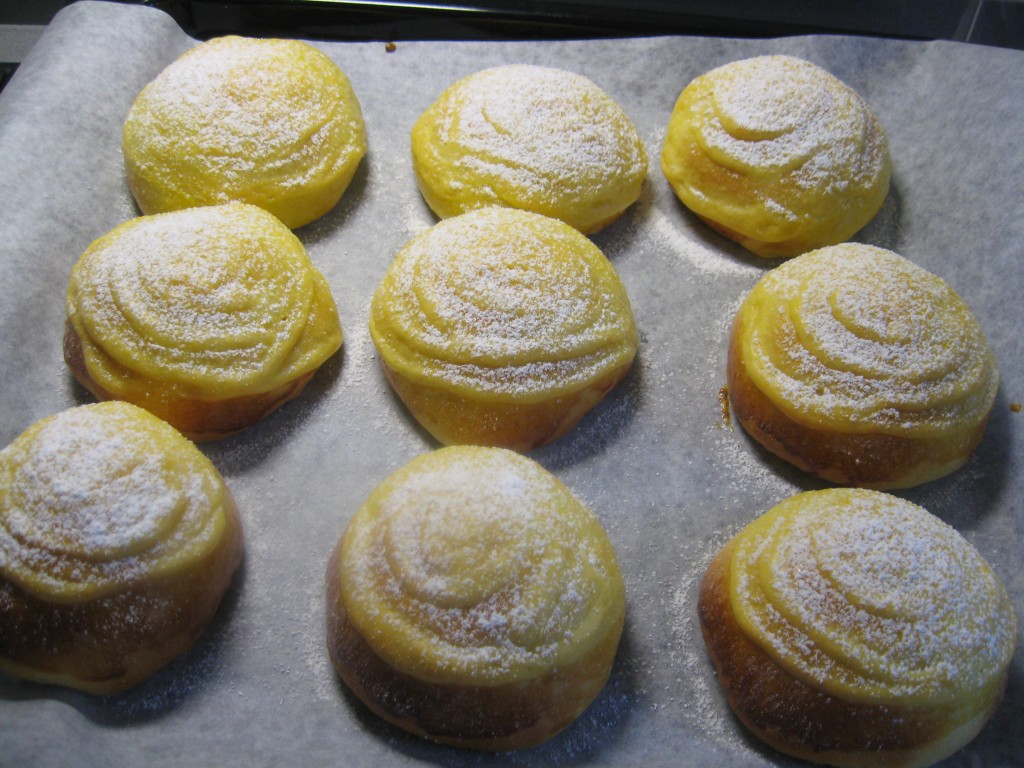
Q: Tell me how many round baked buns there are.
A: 9